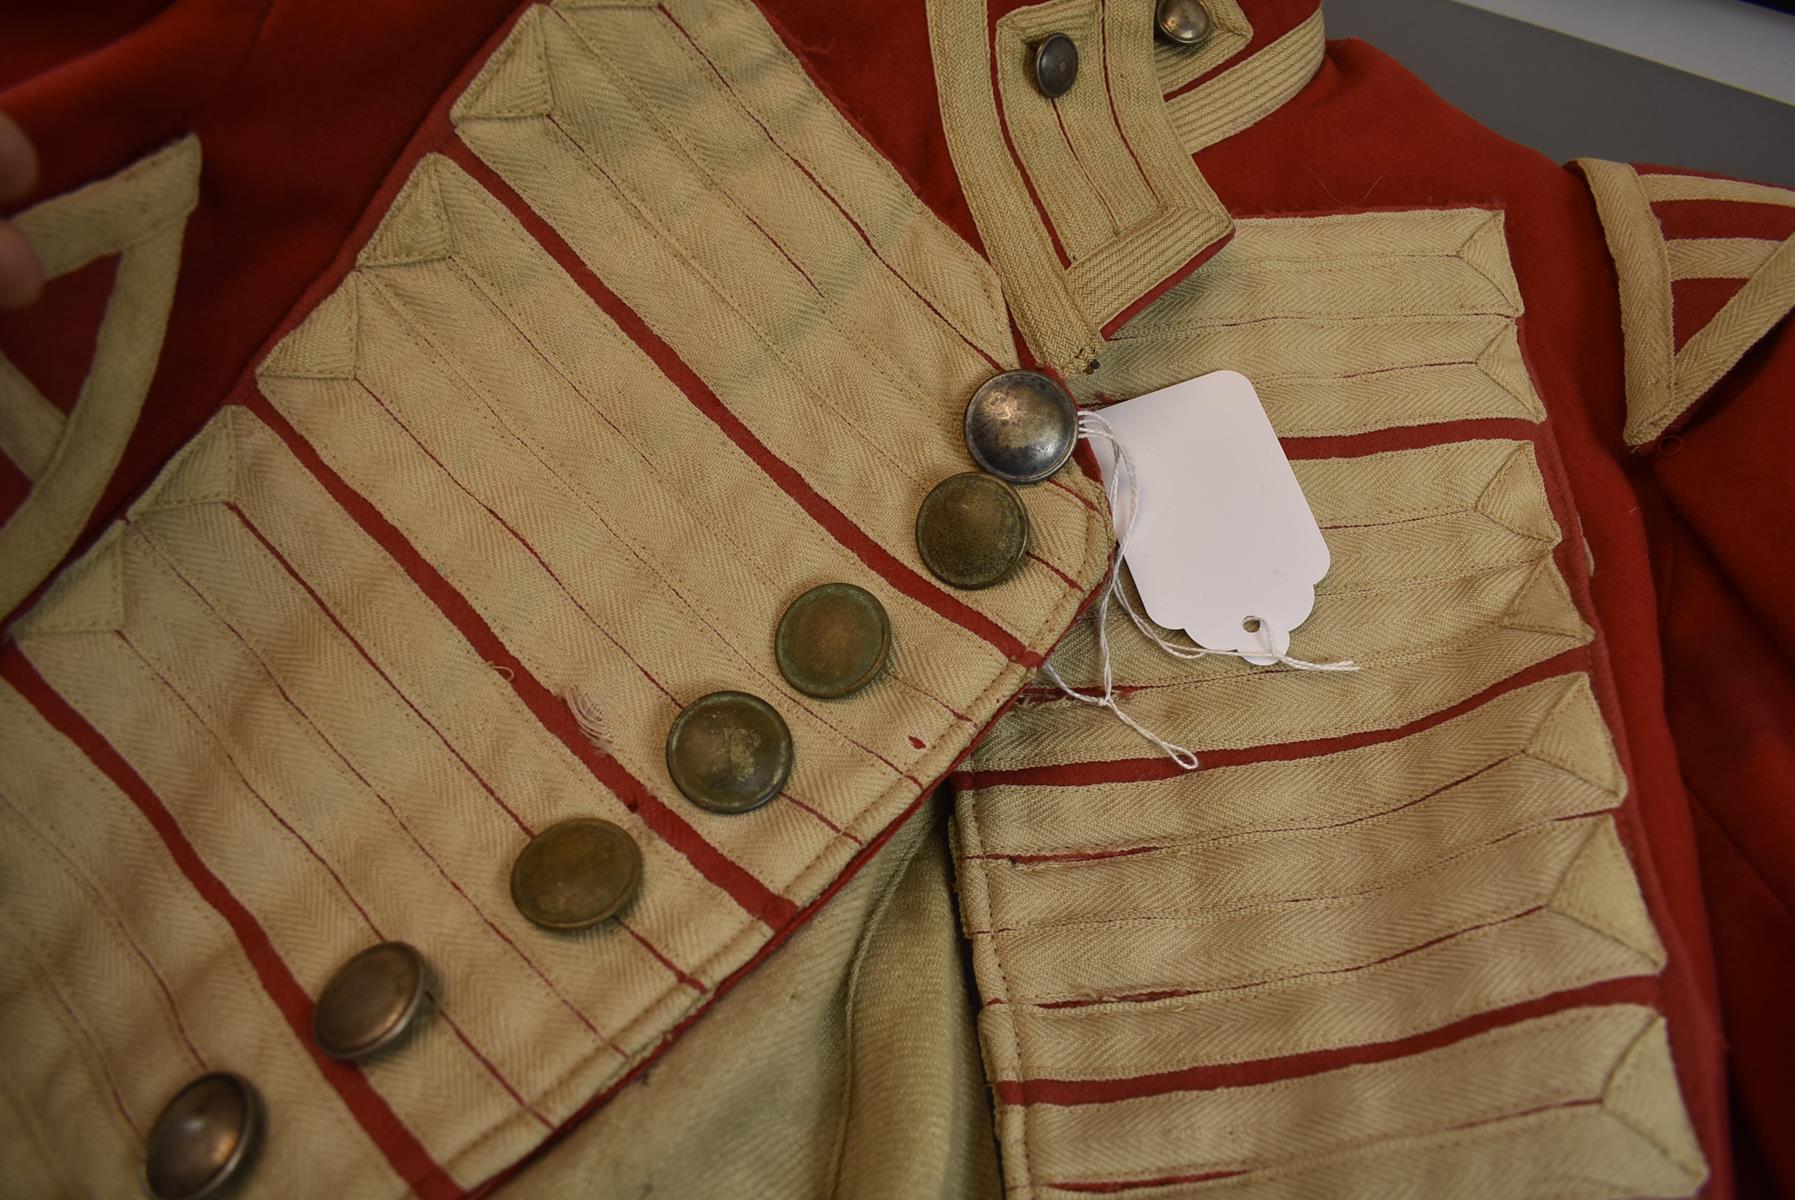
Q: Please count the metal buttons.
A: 9